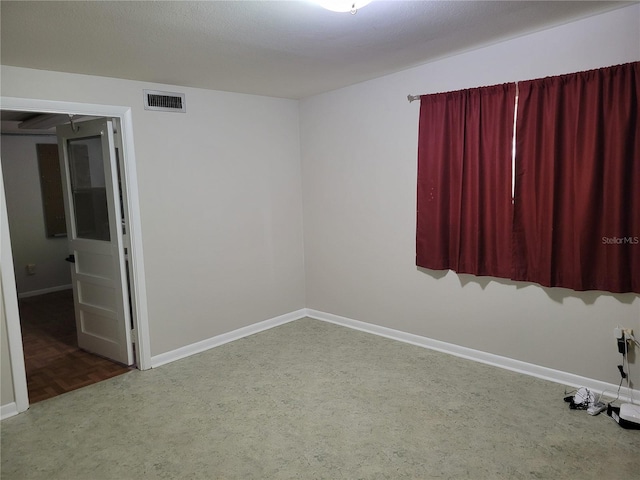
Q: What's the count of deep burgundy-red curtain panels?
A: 2